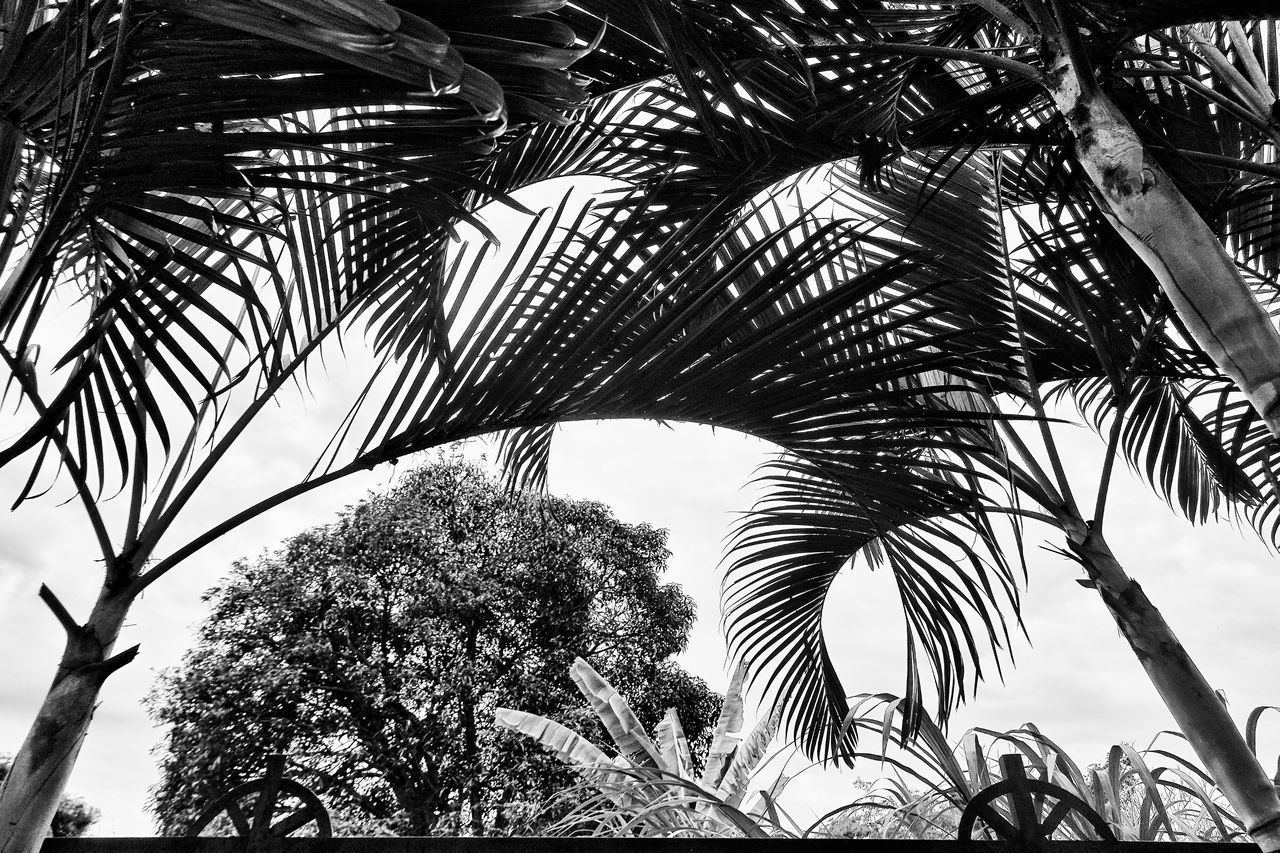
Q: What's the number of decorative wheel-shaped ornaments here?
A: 2